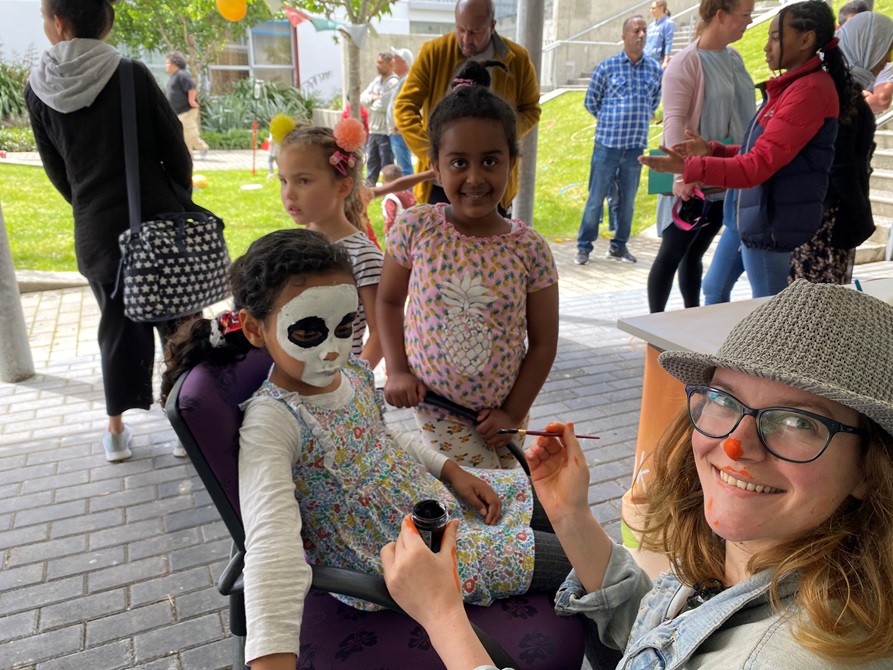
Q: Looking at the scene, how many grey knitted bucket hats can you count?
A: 1